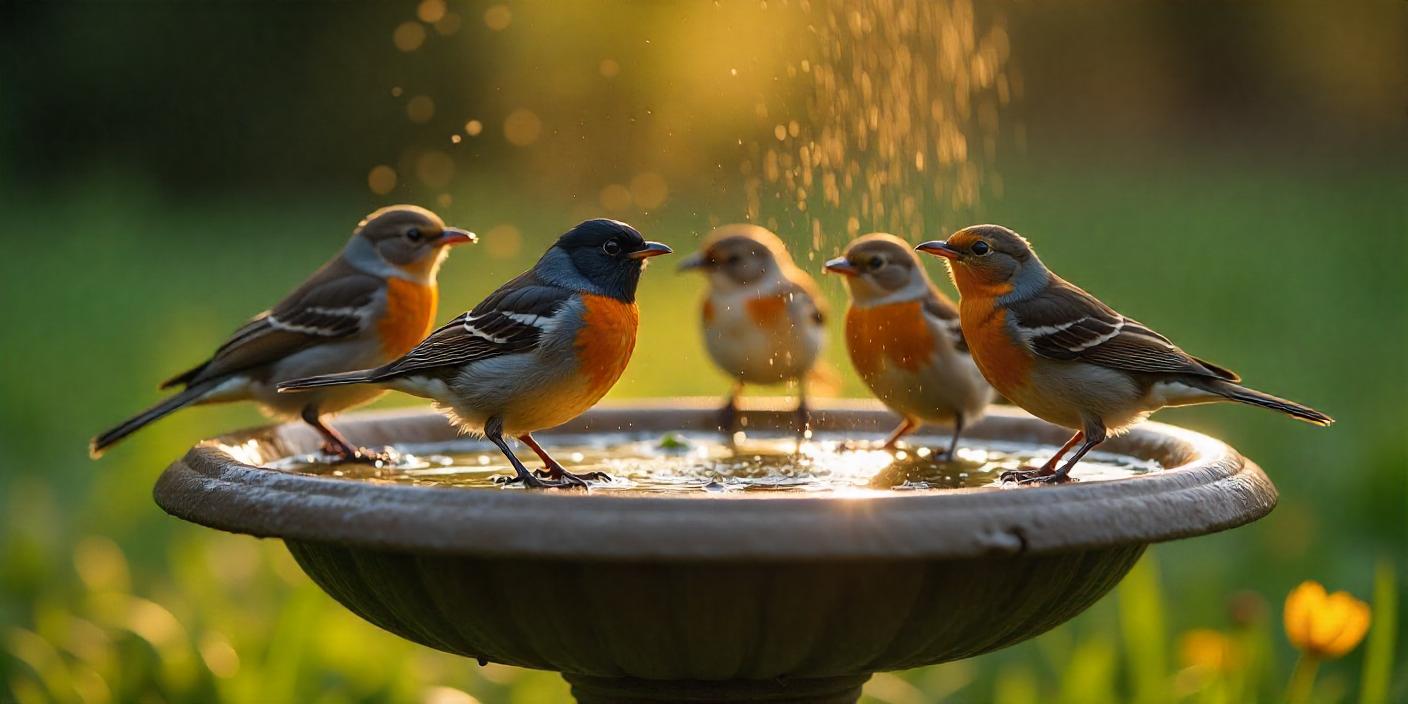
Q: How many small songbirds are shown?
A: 5